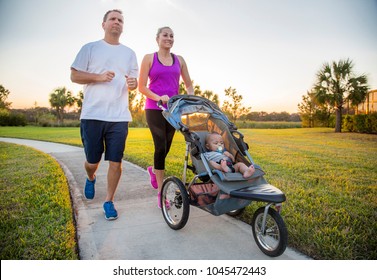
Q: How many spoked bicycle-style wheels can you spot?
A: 3